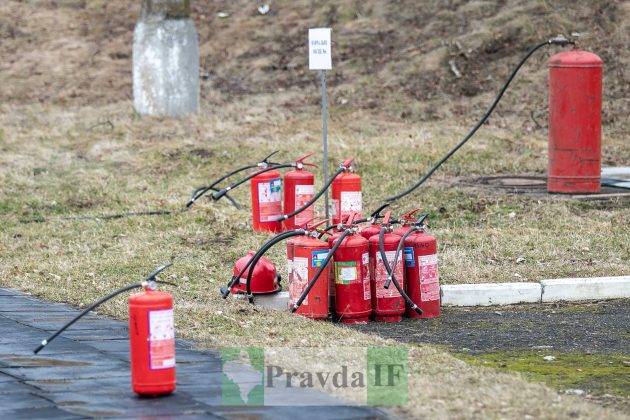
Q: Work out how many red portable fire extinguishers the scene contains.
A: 12